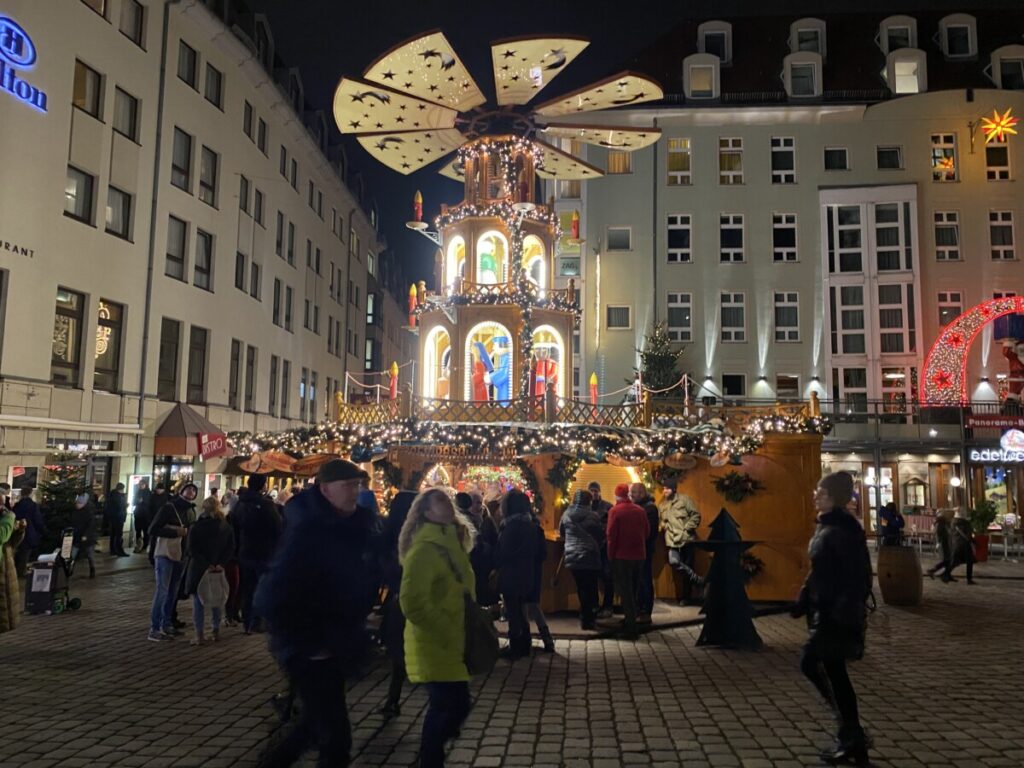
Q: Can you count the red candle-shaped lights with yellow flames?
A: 5